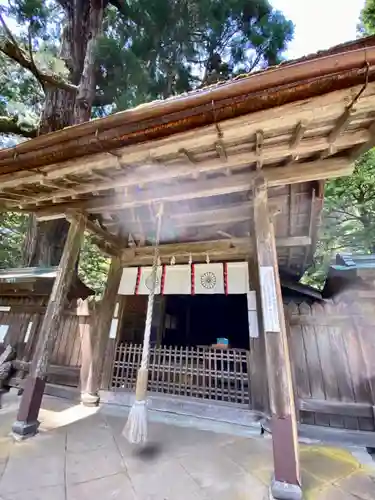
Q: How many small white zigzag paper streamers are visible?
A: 4